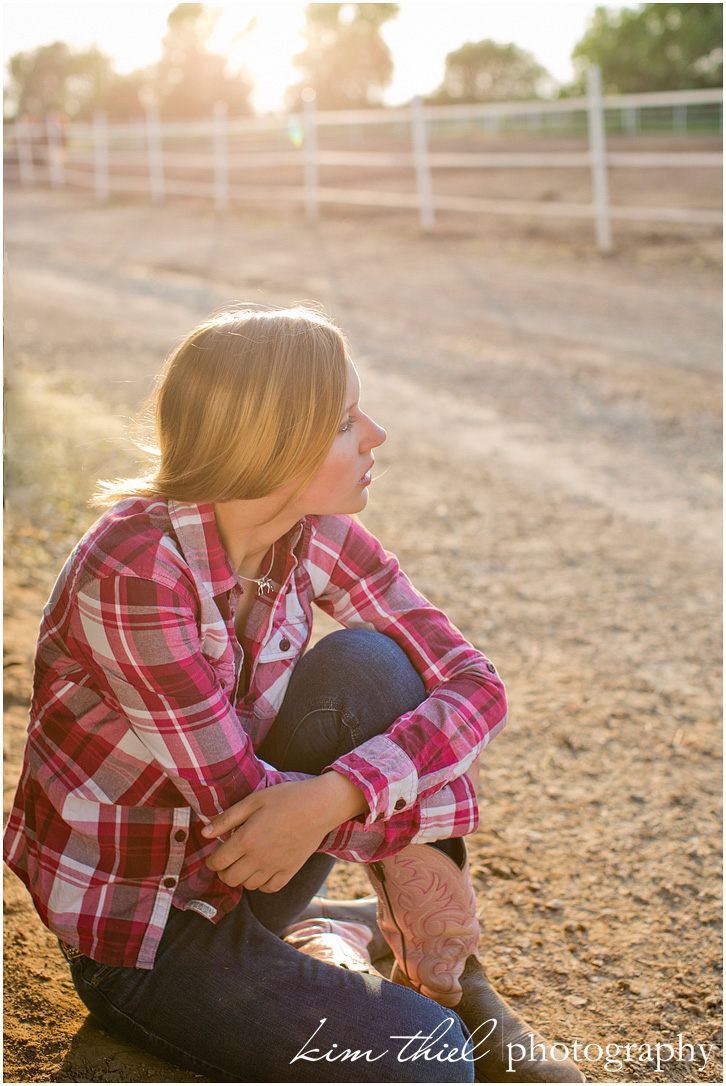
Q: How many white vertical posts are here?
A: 8